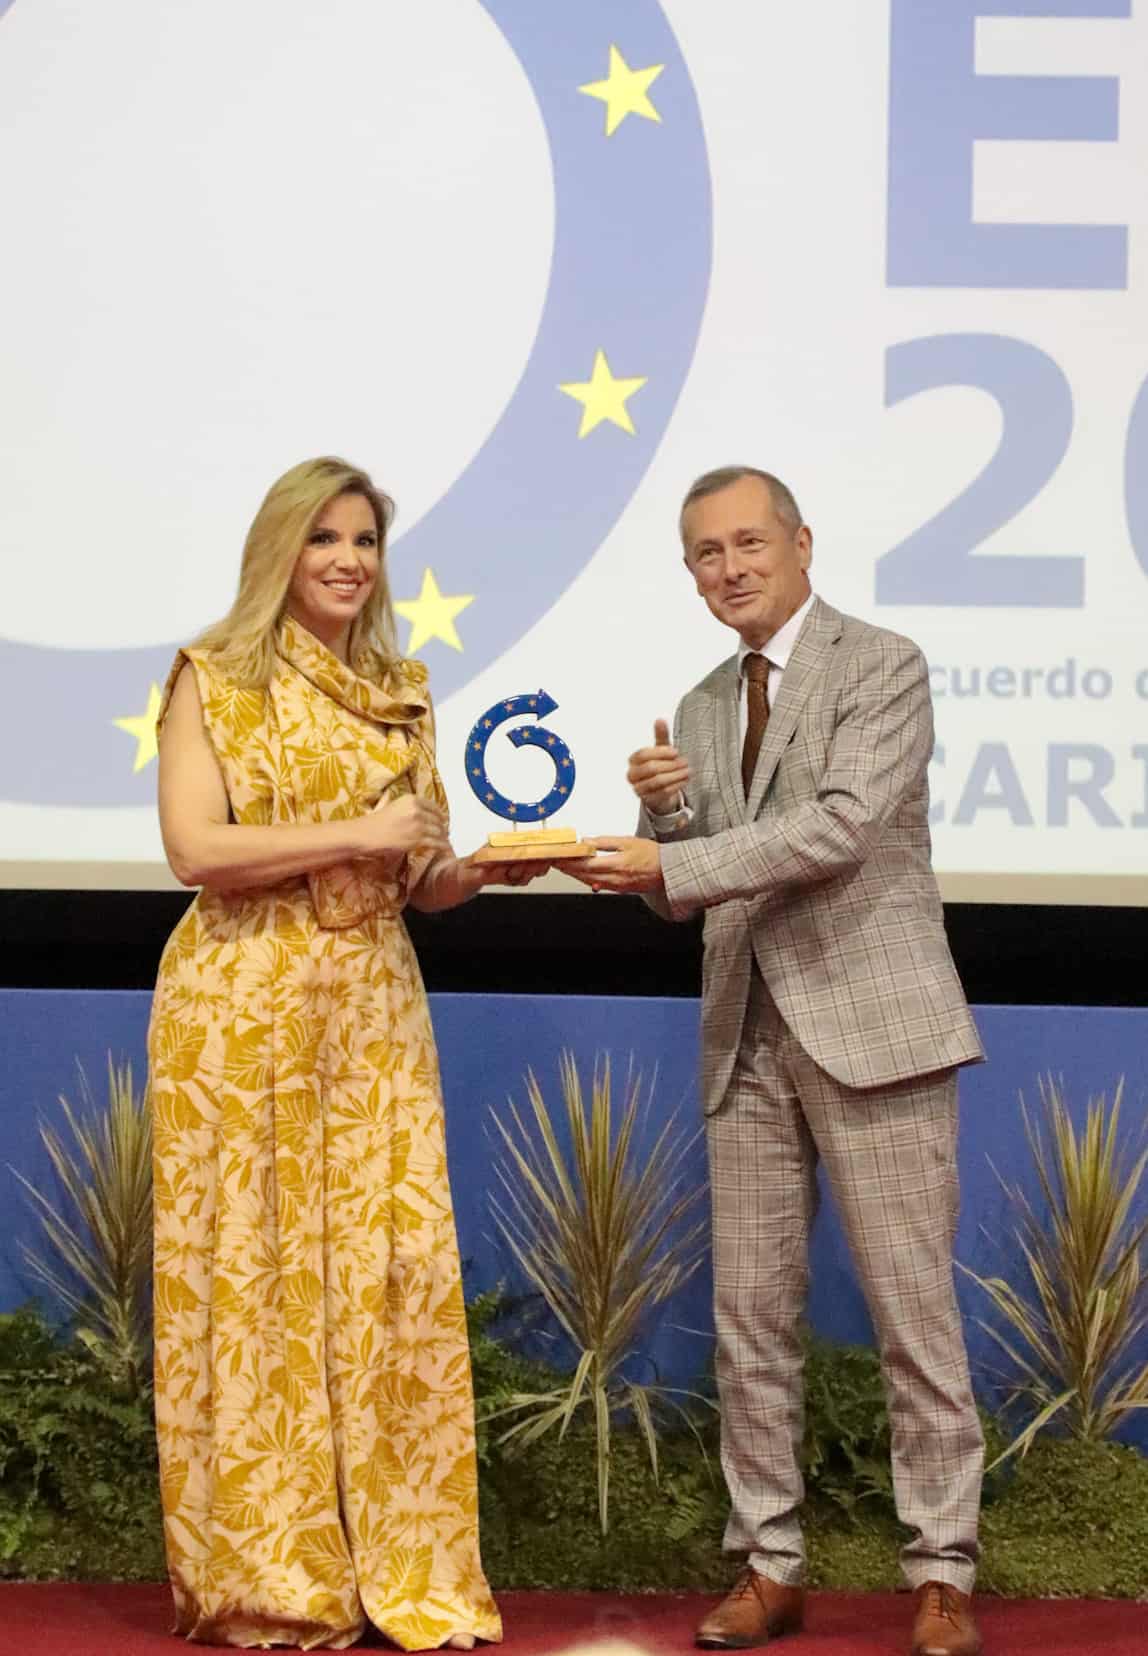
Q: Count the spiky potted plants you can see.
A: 3